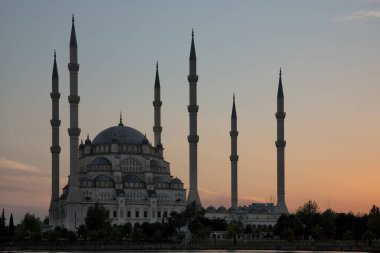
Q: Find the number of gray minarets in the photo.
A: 6